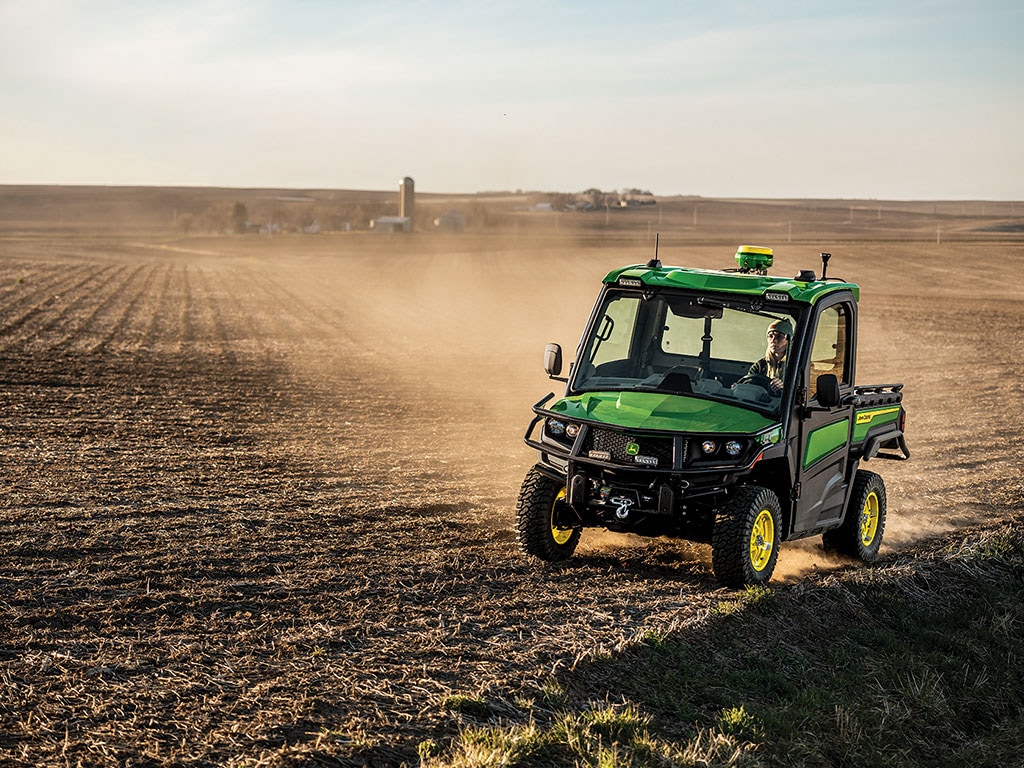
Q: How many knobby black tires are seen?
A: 3